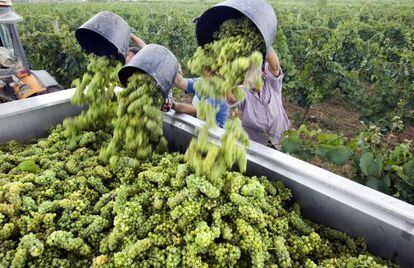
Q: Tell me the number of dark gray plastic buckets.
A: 3